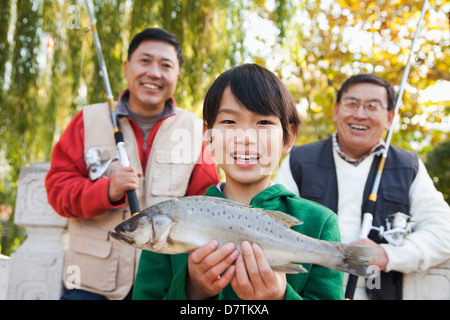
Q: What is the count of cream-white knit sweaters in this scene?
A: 1